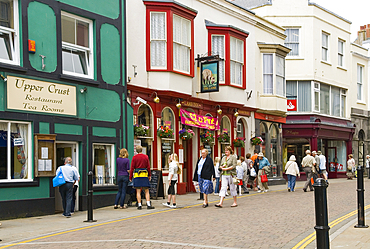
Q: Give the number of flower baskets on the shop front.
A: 7